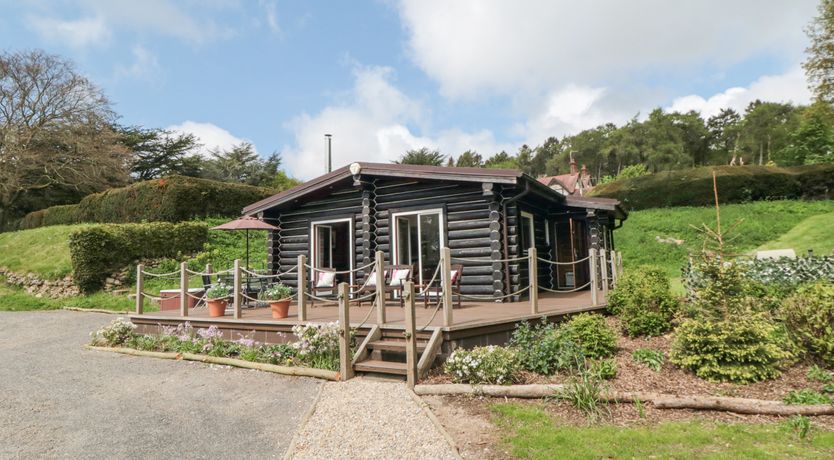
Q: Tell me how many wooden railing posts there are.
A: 14